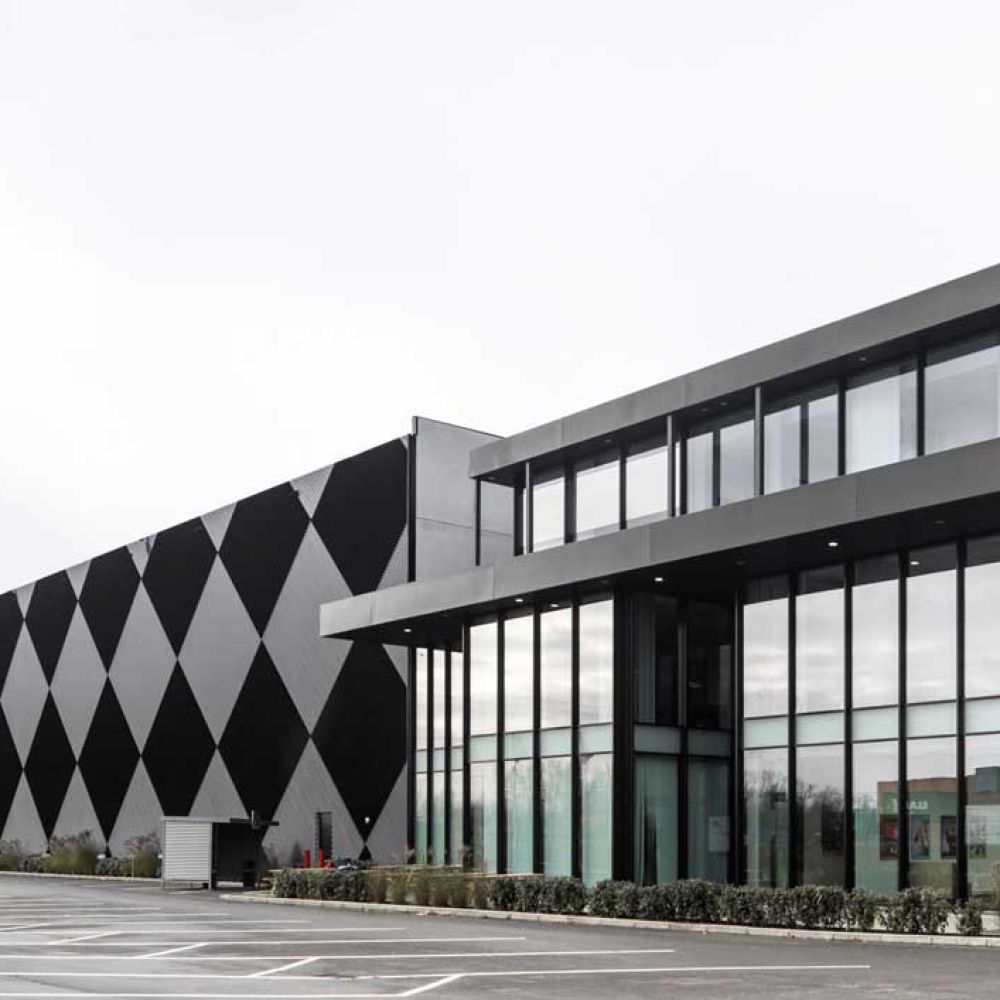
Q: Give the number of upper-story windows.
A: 9